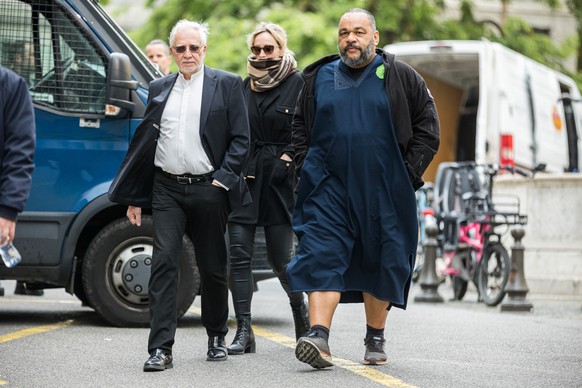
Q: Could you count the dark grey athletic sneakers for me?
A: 2